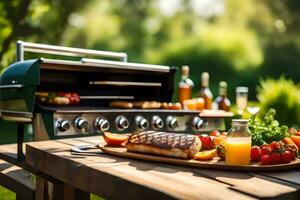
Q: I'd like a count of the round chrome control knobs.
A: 8